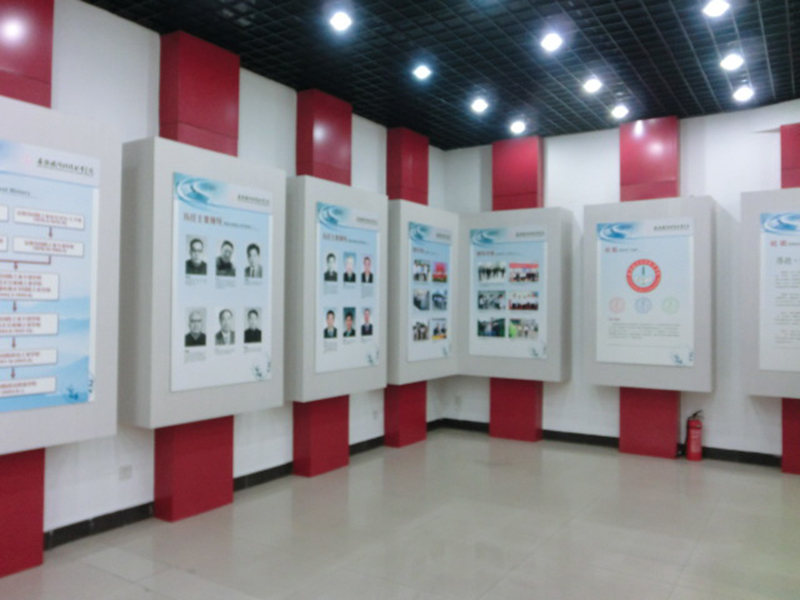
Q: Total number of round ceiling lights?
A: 10